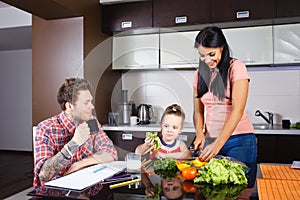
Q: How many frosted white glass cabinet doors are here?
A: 4